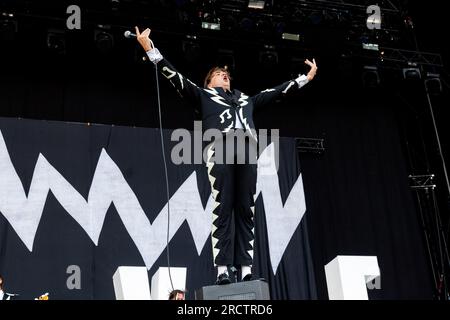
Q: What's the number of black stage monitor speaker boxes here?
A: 1